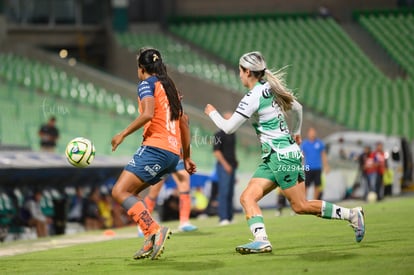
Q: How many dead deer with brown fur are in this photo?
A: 0